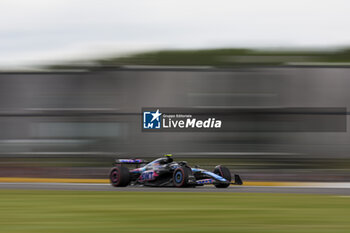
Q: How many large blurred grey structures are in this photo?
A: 1